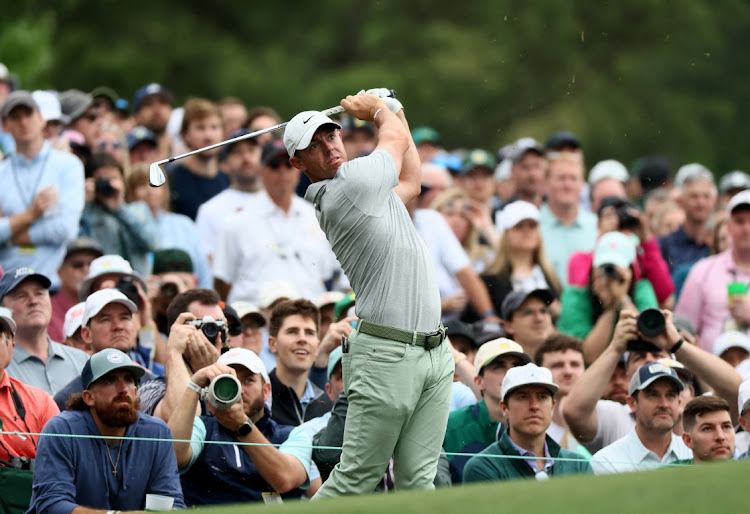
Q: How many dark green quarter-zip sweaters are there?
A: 1